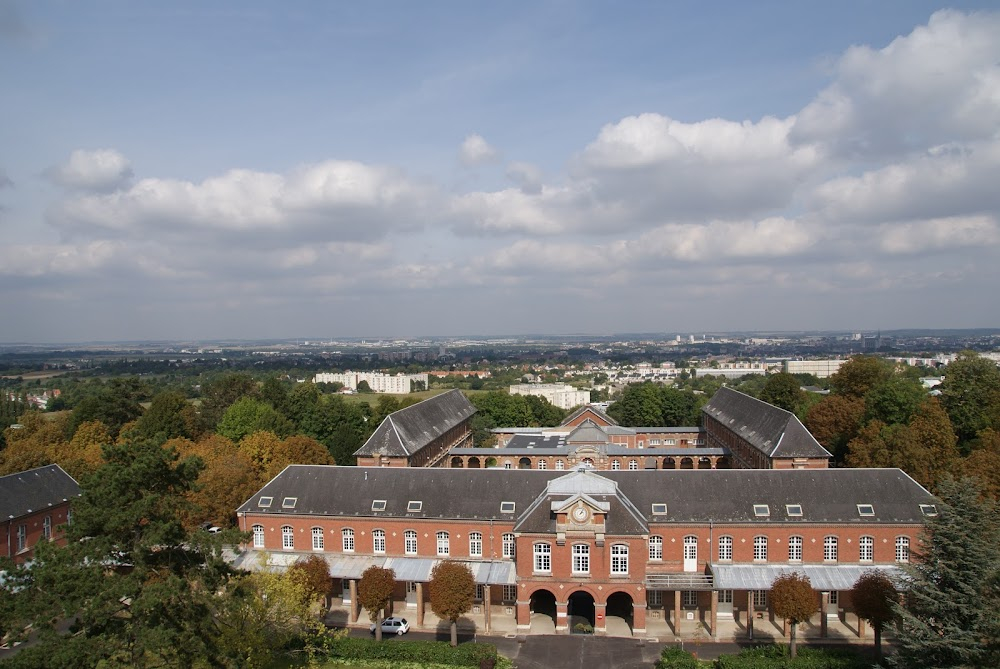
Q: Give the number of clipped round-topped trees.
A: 5